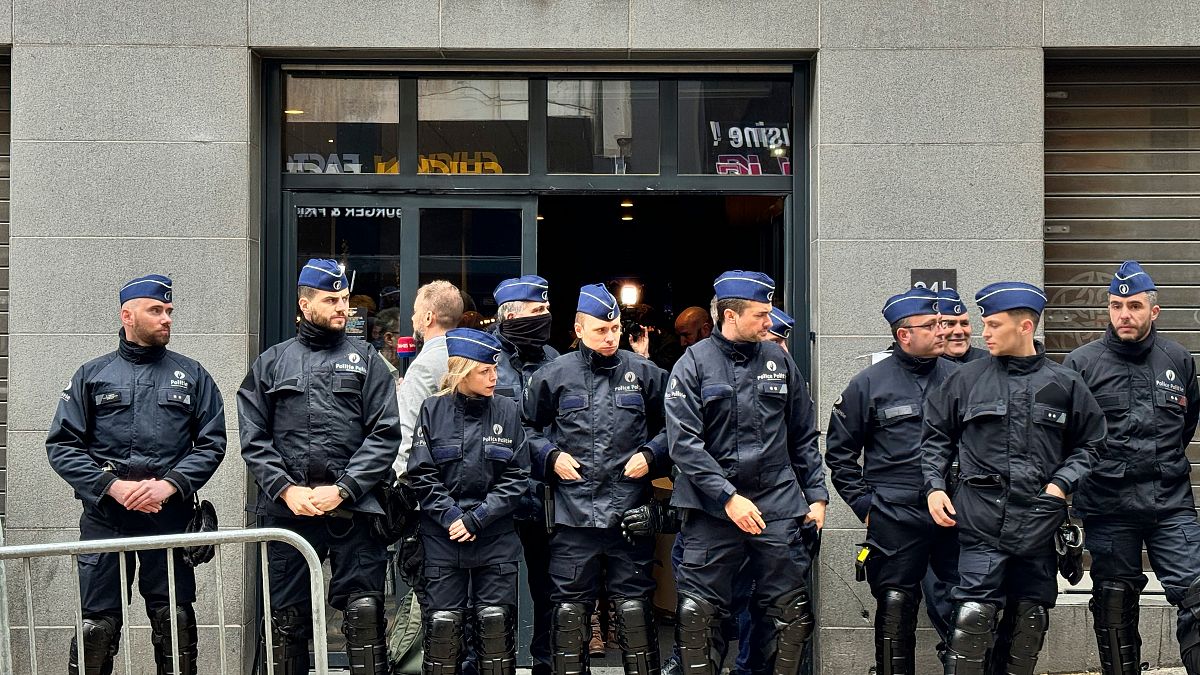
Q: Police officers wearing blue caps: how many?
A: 11